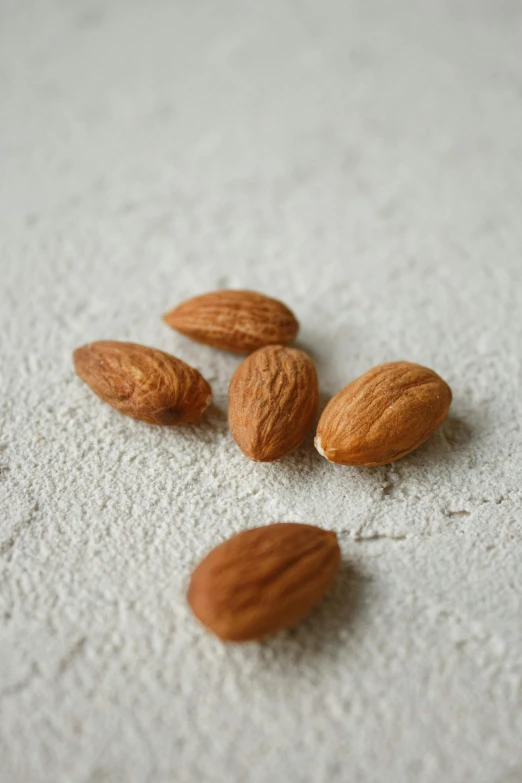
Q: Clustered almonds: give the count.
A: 4